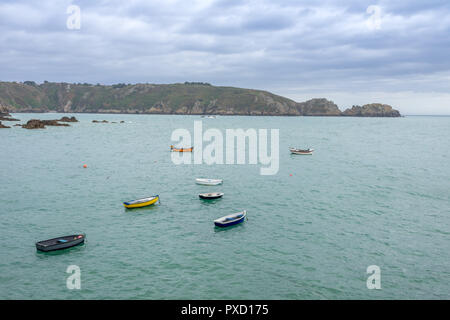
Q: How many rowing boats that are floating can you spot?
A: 7